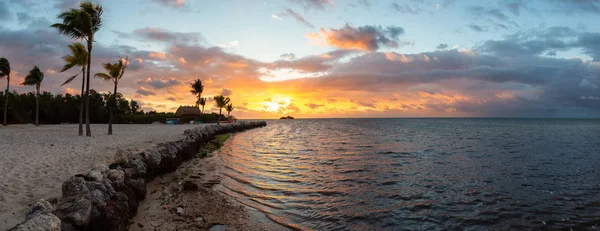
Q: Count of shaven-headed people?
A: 0